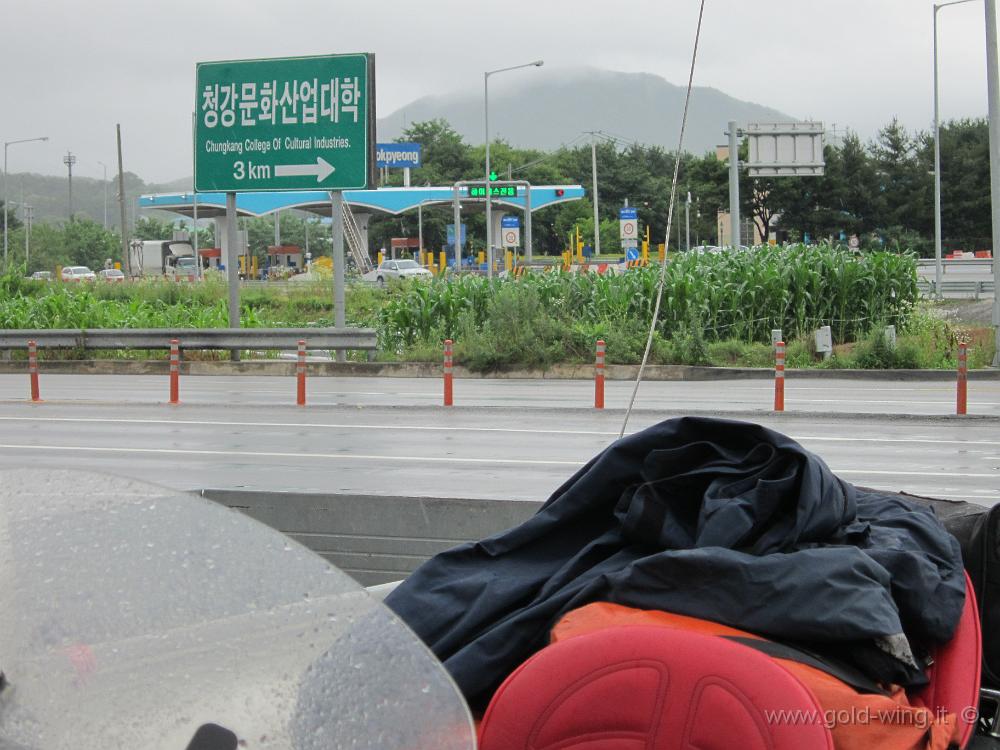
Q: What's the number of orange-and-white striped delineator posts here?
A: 7